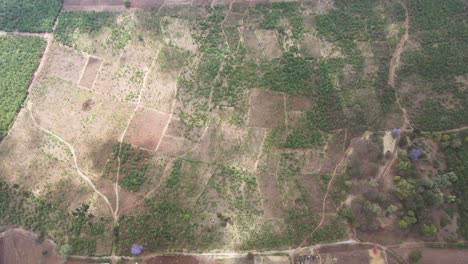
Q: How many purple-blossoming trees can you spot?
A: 3